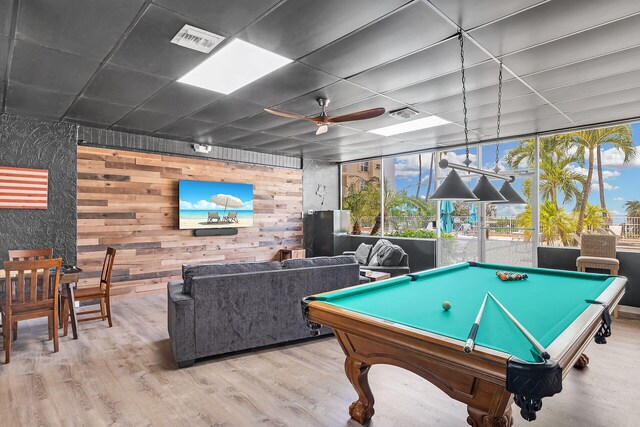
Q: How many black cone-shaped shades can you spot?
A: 3